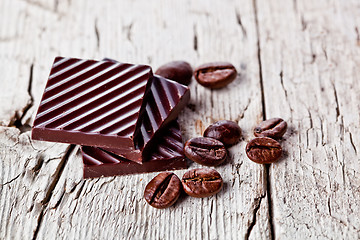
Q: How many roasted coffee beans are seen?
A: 8